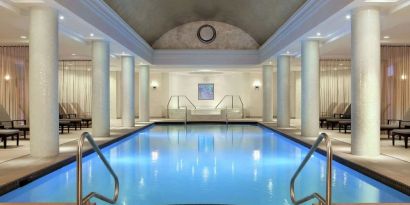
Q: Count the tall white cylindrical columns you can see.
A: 8